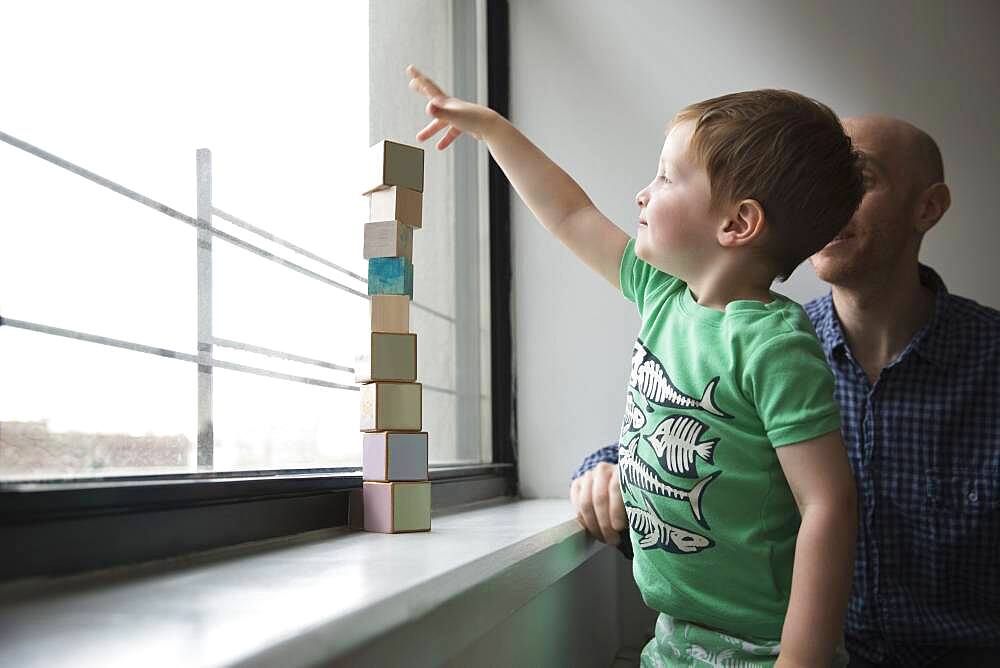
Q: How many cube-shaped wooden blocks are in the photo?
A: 9